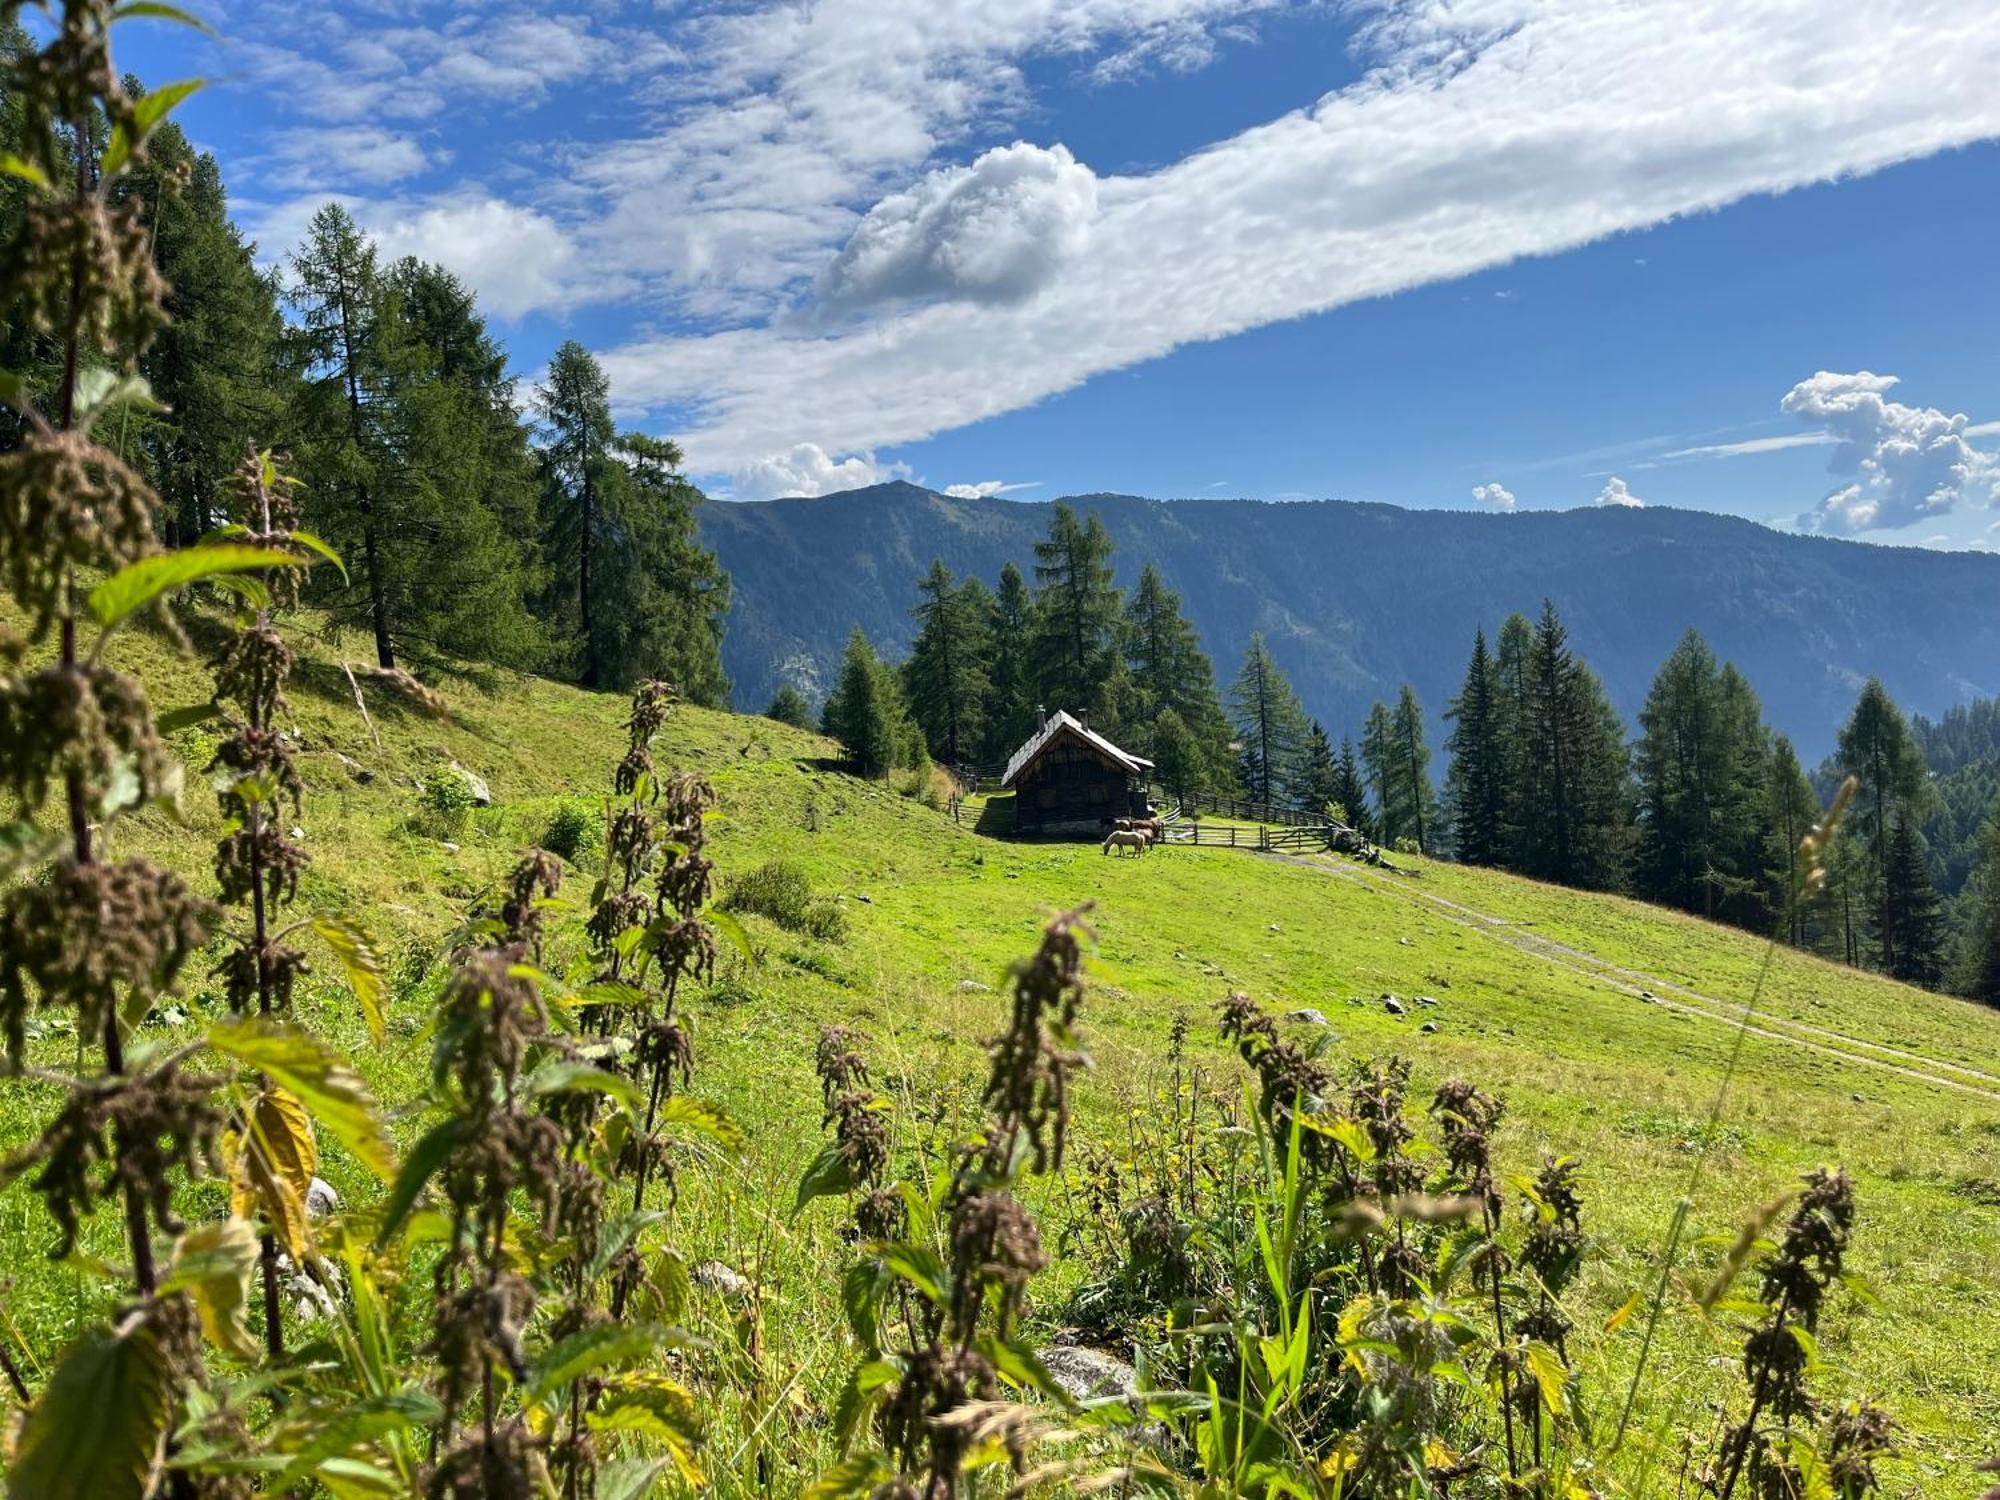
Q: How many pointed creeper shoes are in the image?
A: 0